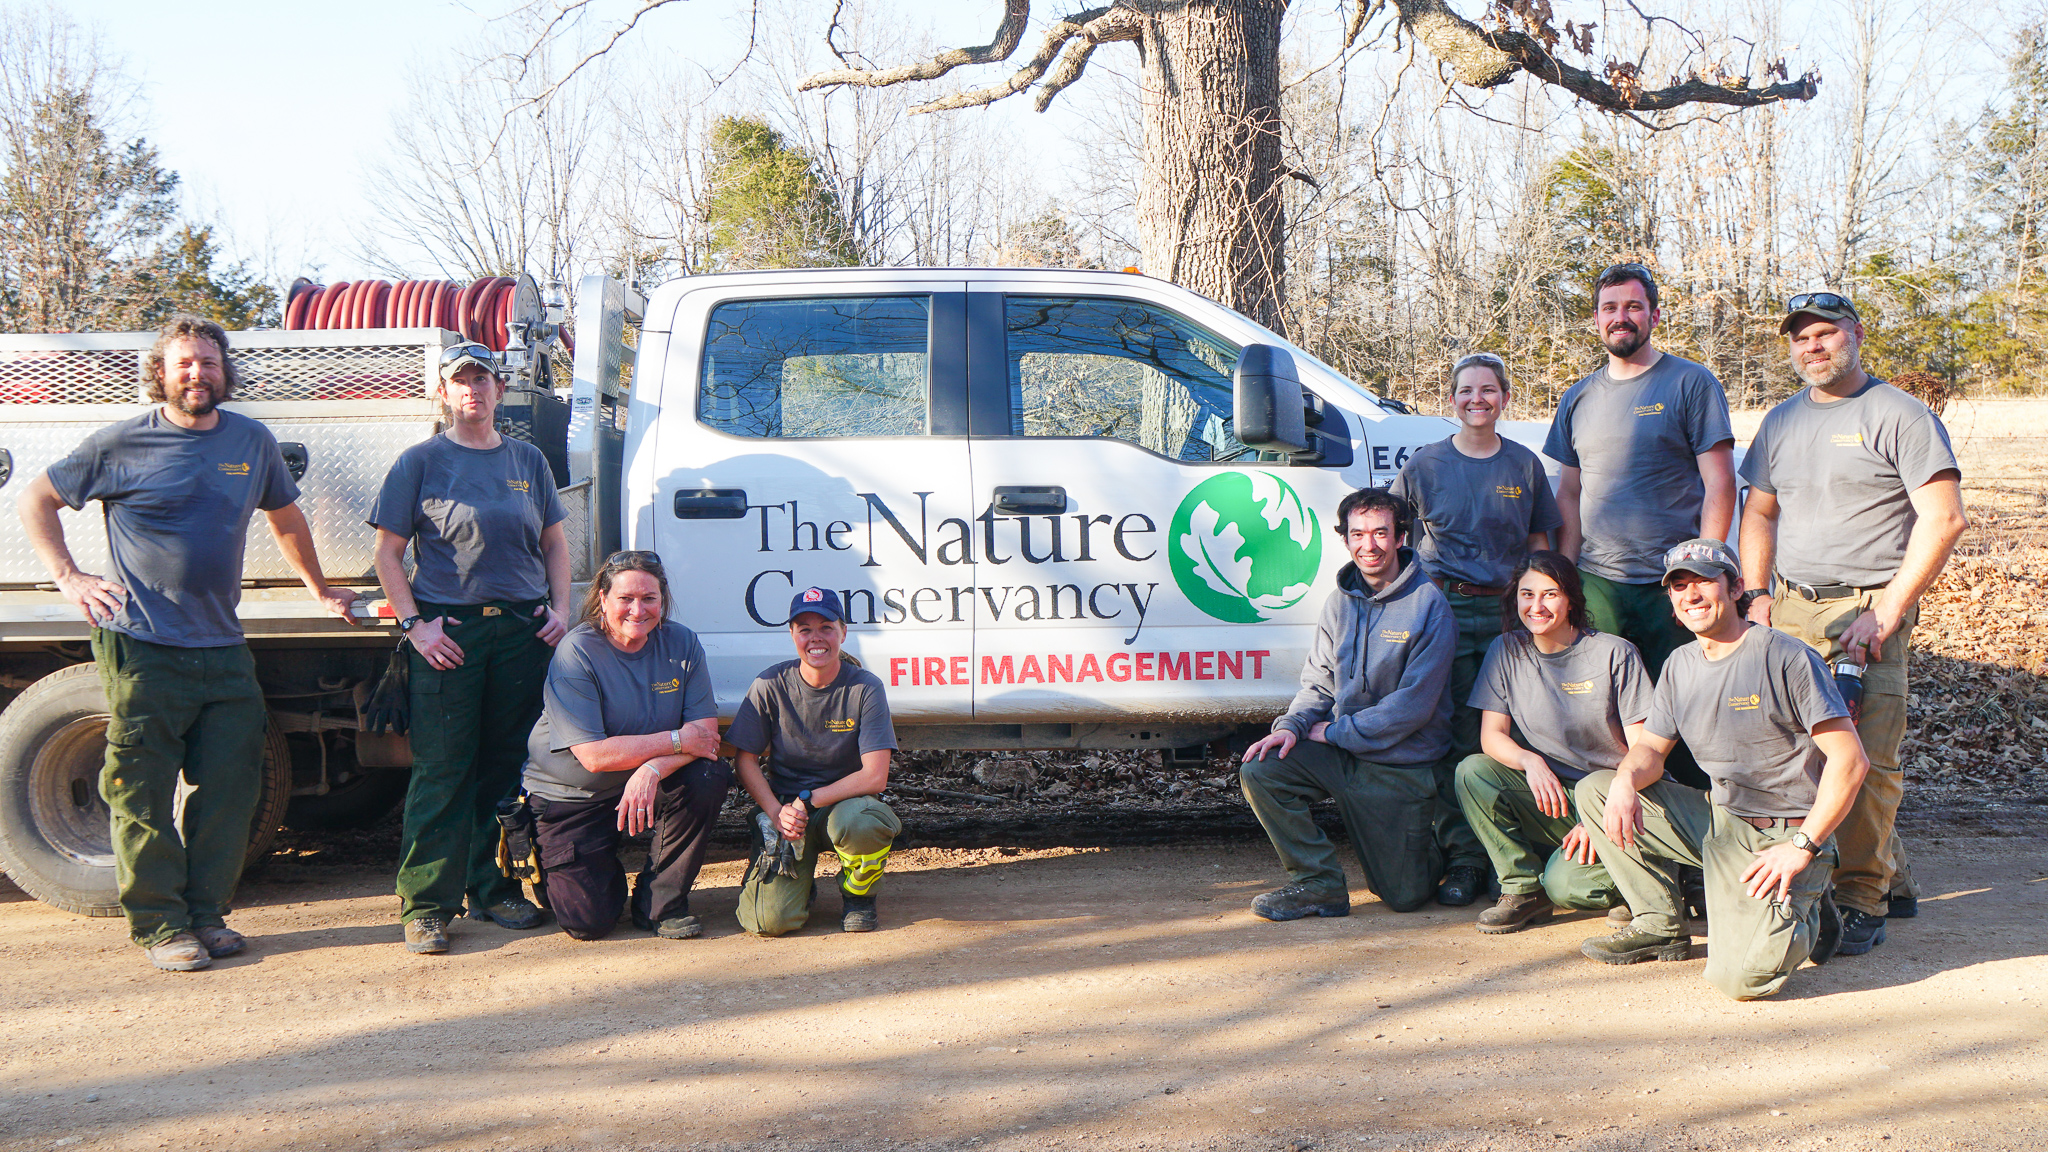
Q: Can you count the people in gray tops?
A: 10